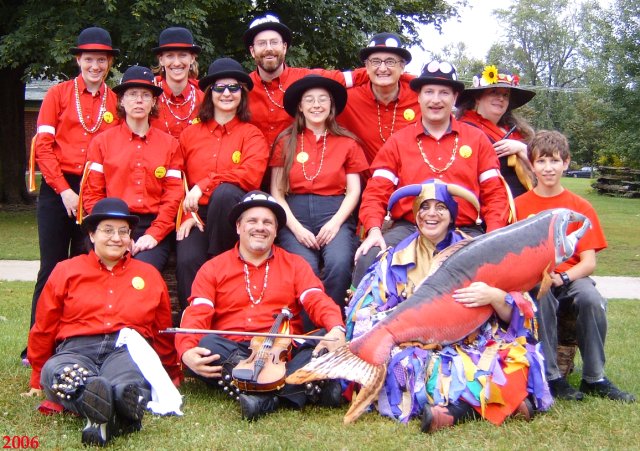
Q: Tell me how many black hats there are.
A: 11